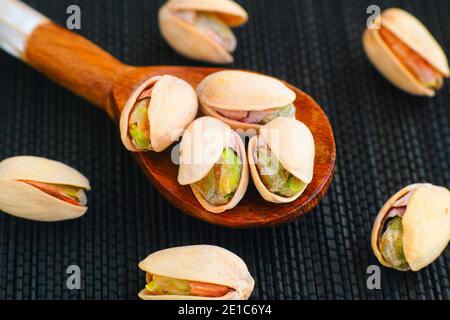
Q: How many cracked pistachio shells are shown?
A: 9